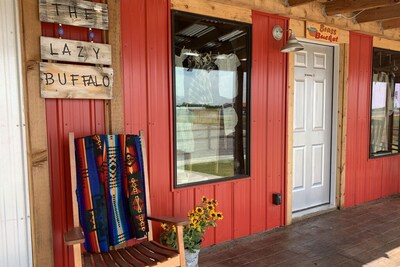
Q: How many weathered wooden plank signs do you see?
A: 3